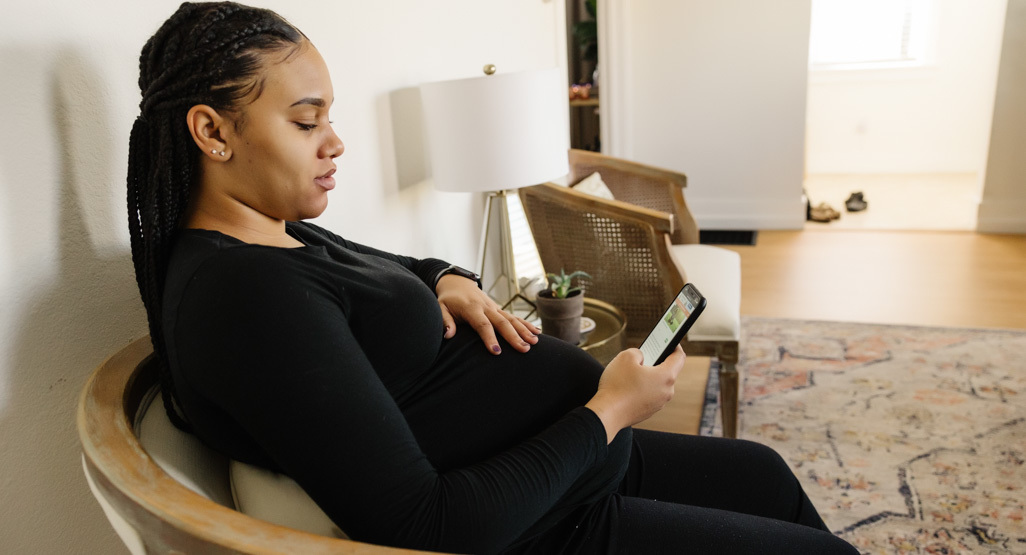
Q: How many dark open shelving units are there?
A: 1